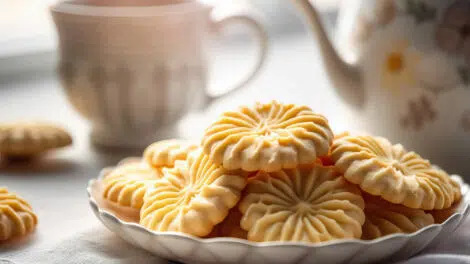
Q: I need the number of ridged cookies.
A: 9